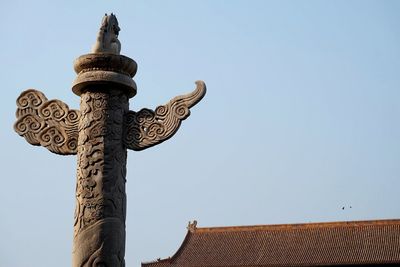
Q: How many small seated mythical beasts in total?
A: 1